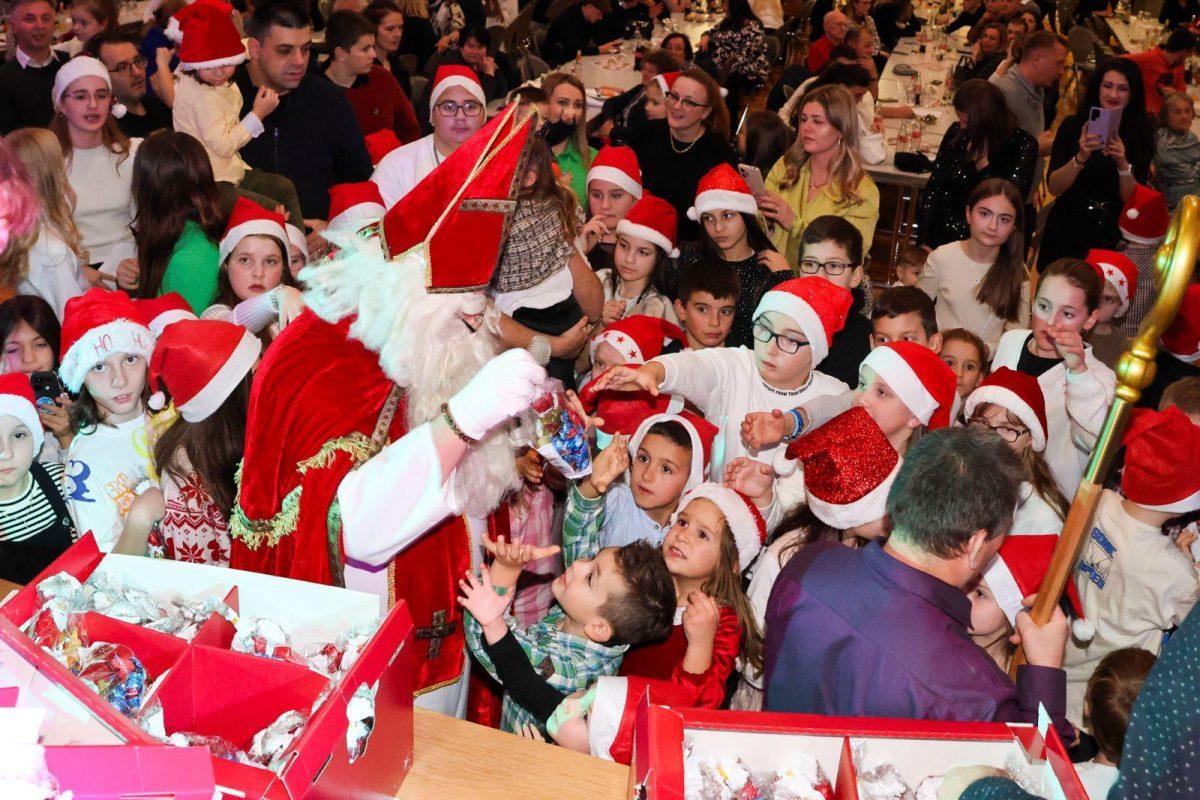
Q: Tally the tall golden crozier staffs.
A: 1